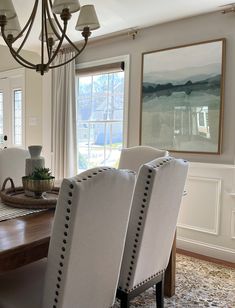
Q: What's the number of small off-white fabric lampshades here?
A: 5